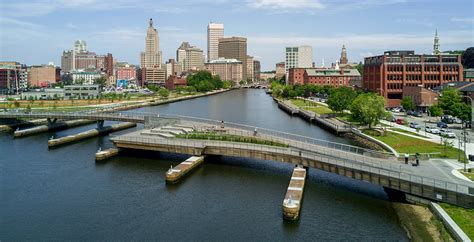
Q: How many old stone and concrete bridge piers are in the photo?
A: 6